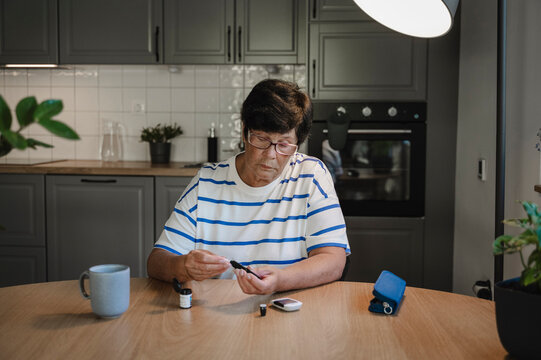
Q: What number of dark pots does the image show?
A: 2